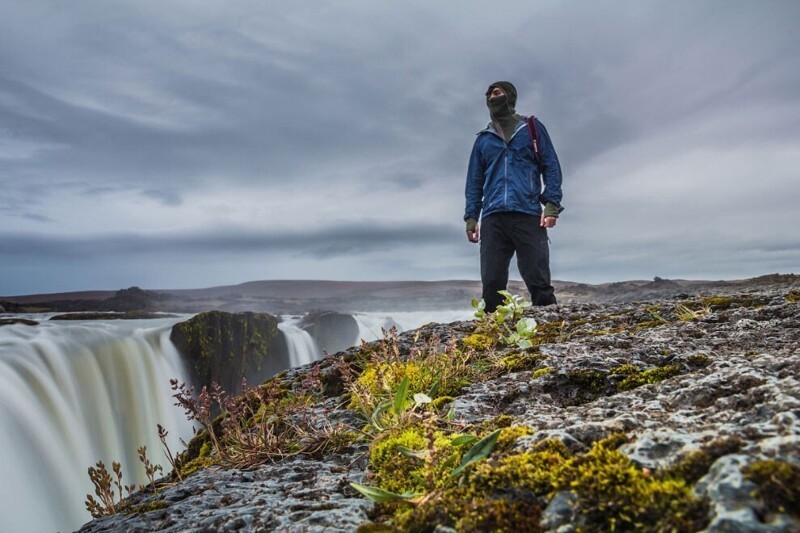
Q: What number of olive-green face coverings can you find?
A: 1